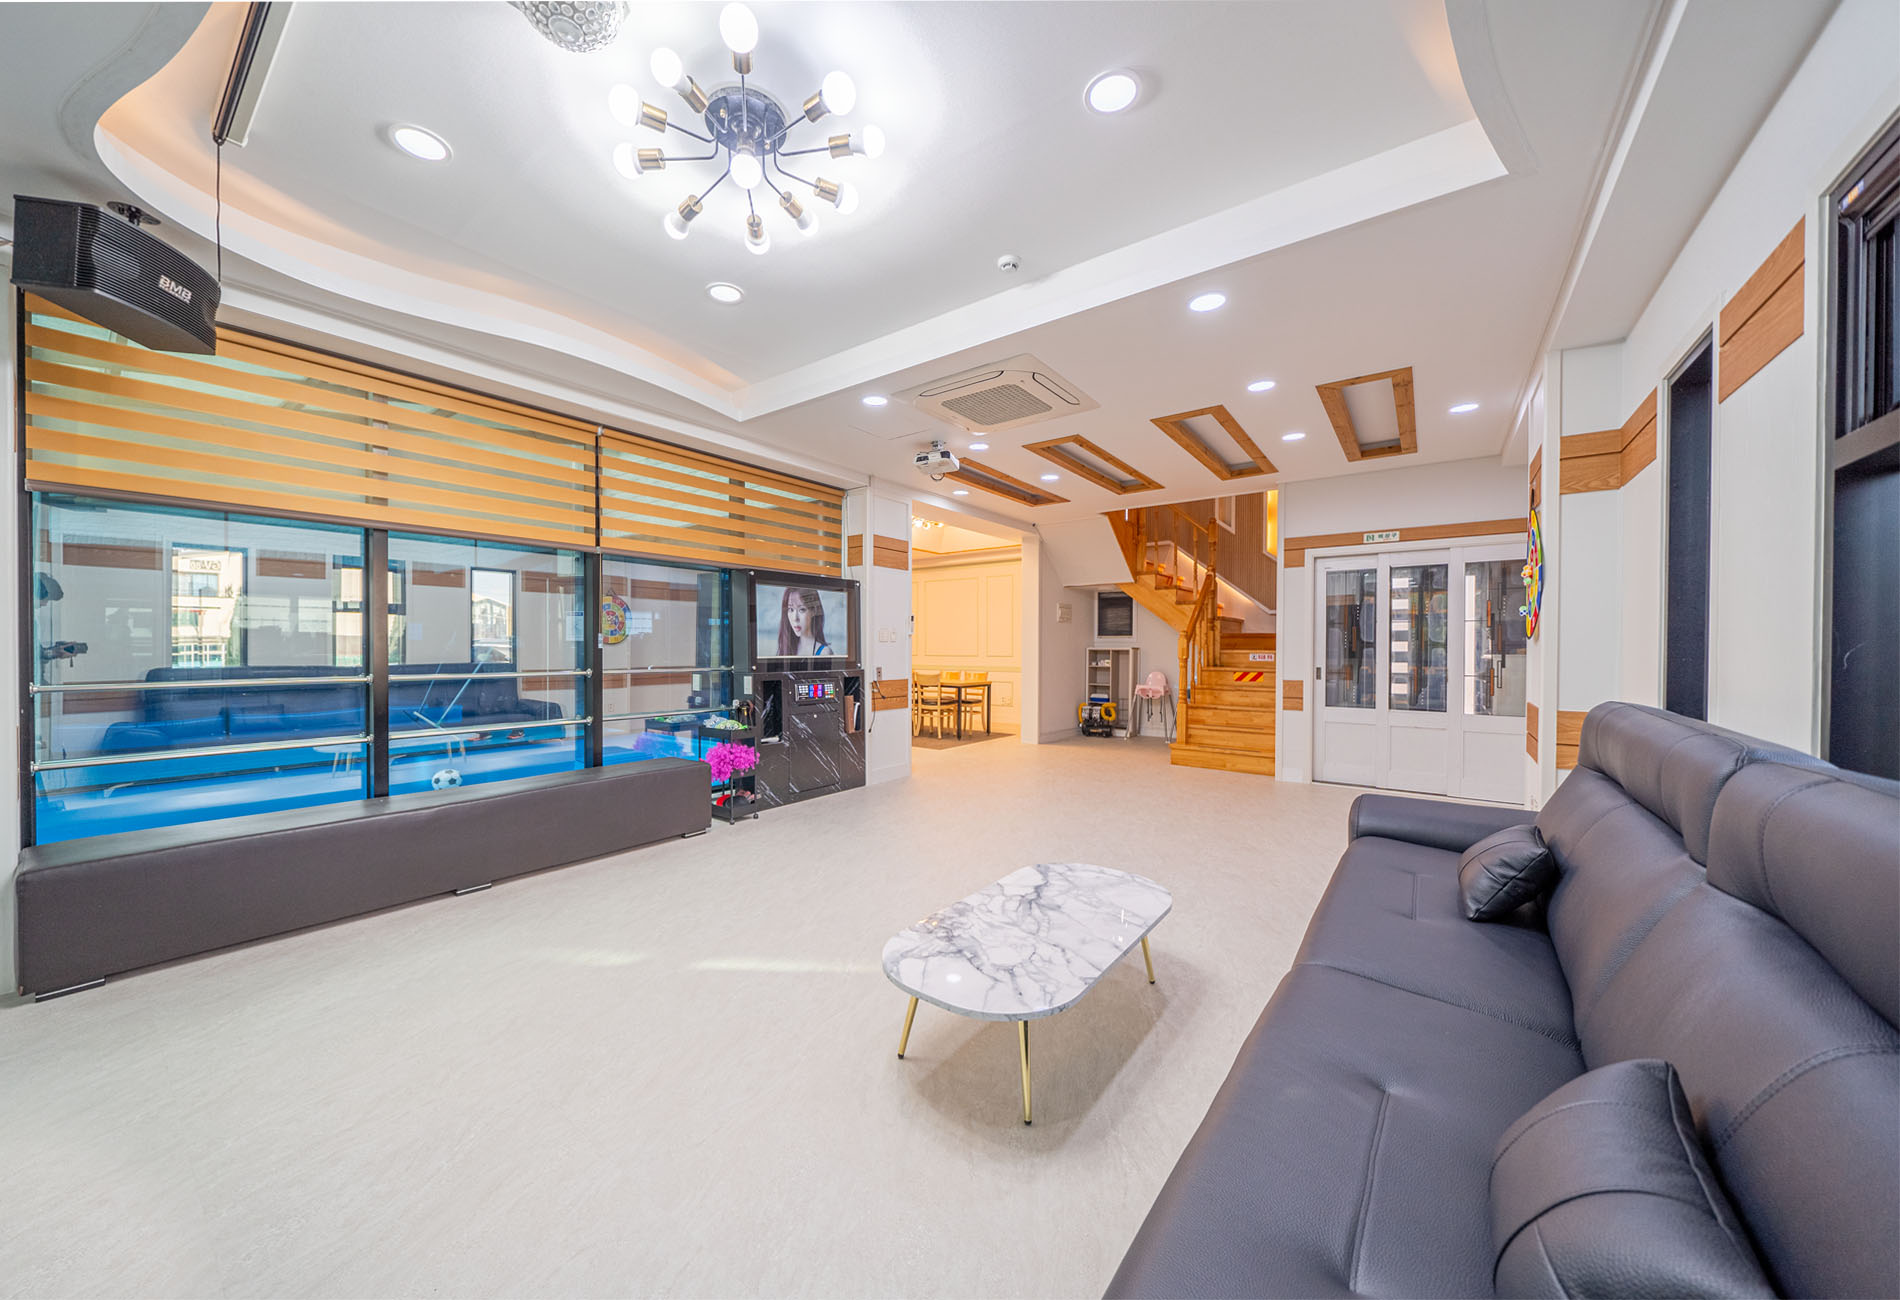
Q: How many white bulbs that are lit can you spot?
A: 11